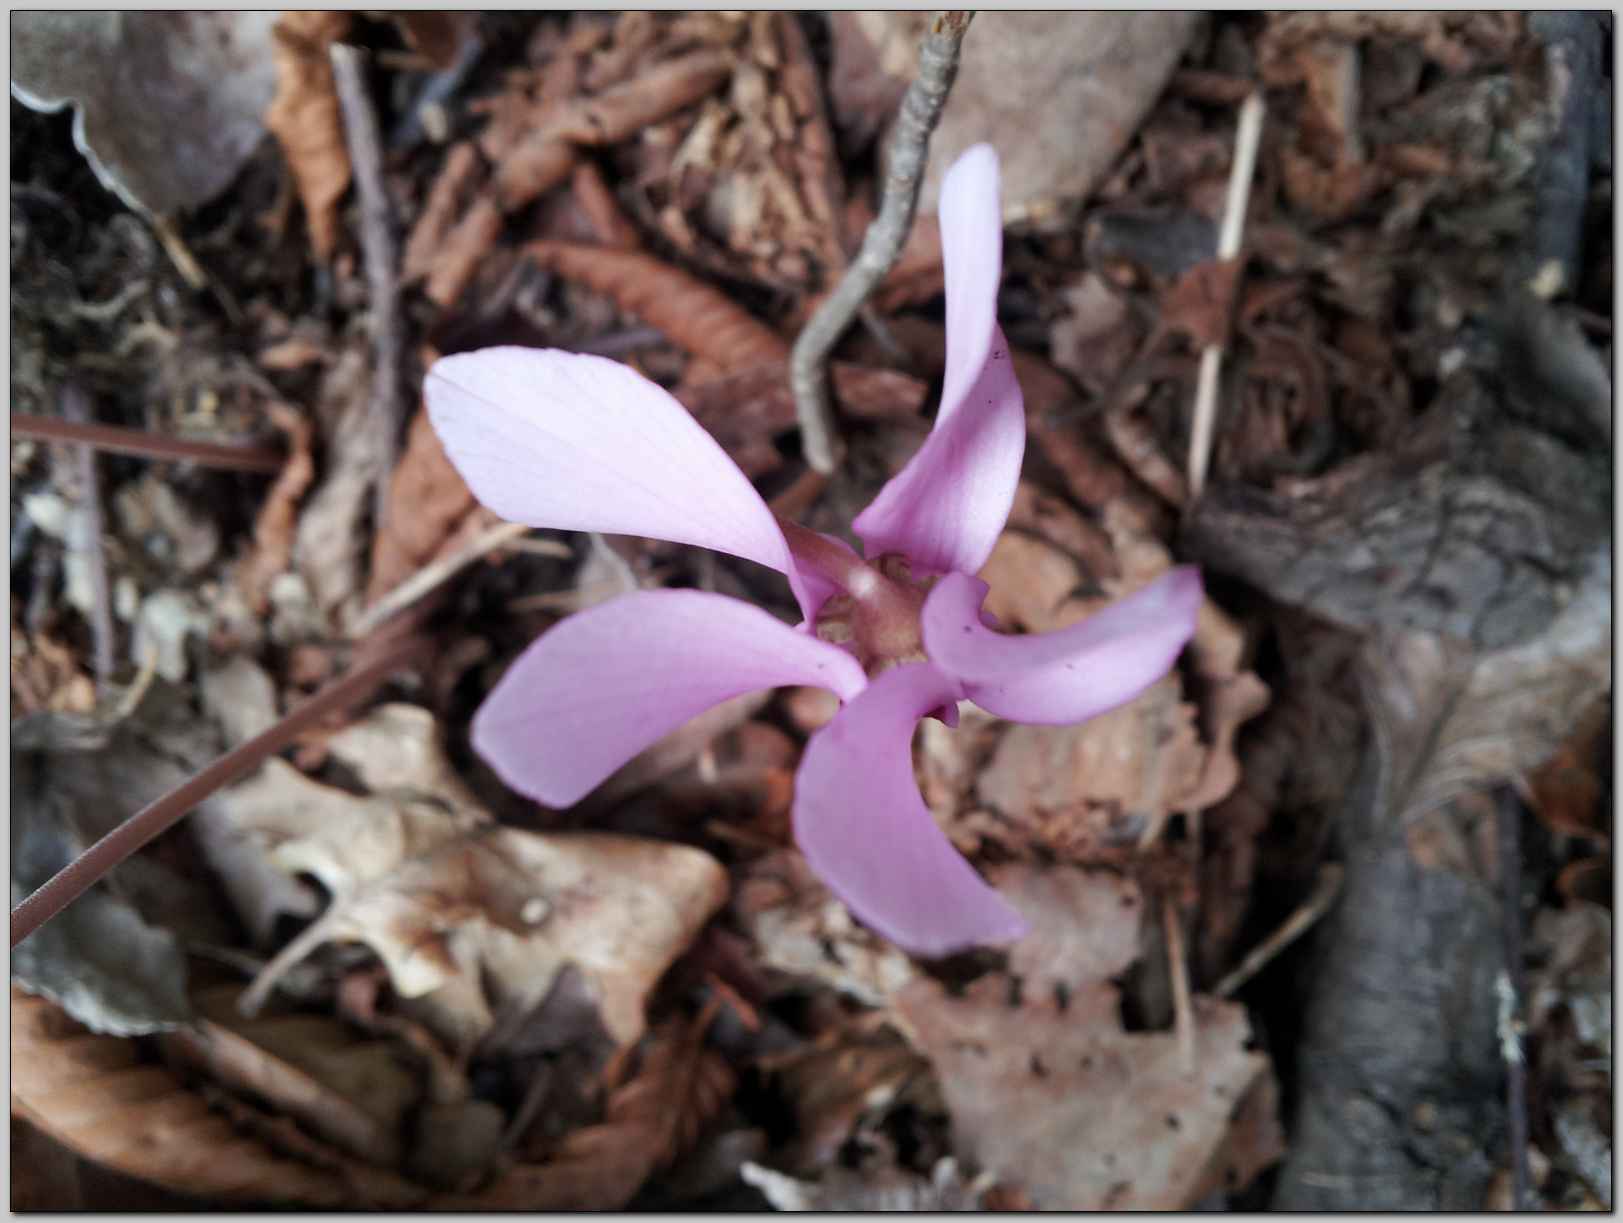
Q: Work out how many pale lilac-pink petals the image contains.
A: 5